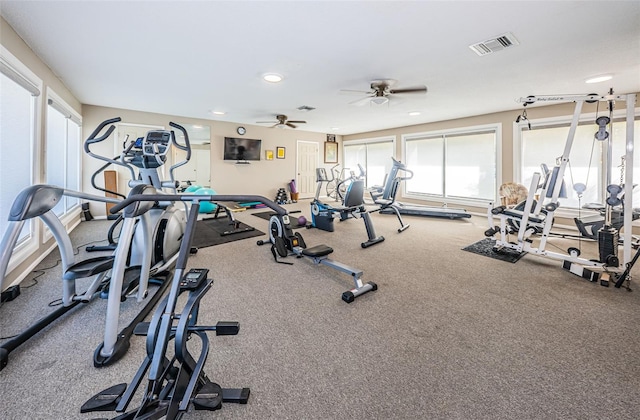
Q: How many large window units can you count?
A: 5